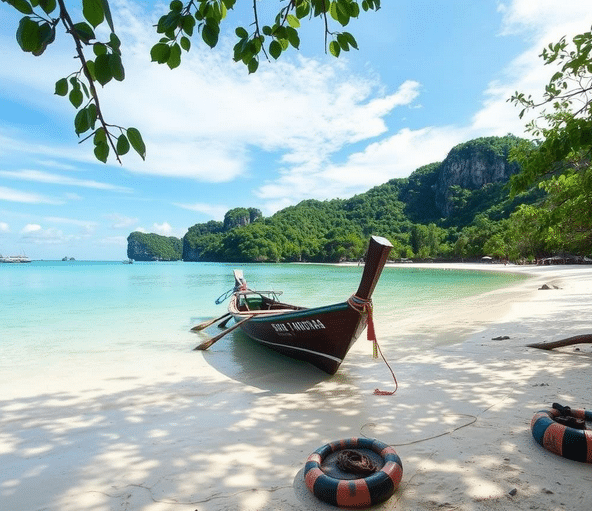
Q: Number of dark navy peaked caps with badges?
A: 0